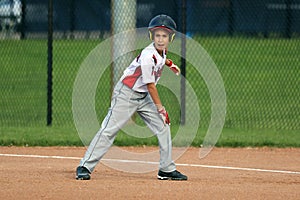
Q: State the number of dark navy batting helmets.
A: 1